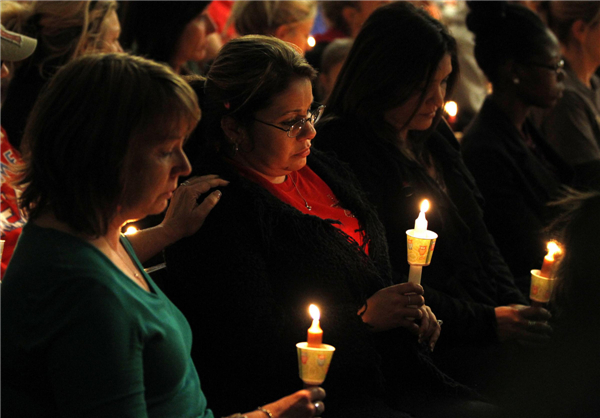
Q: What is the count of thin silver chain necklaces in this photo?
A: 2